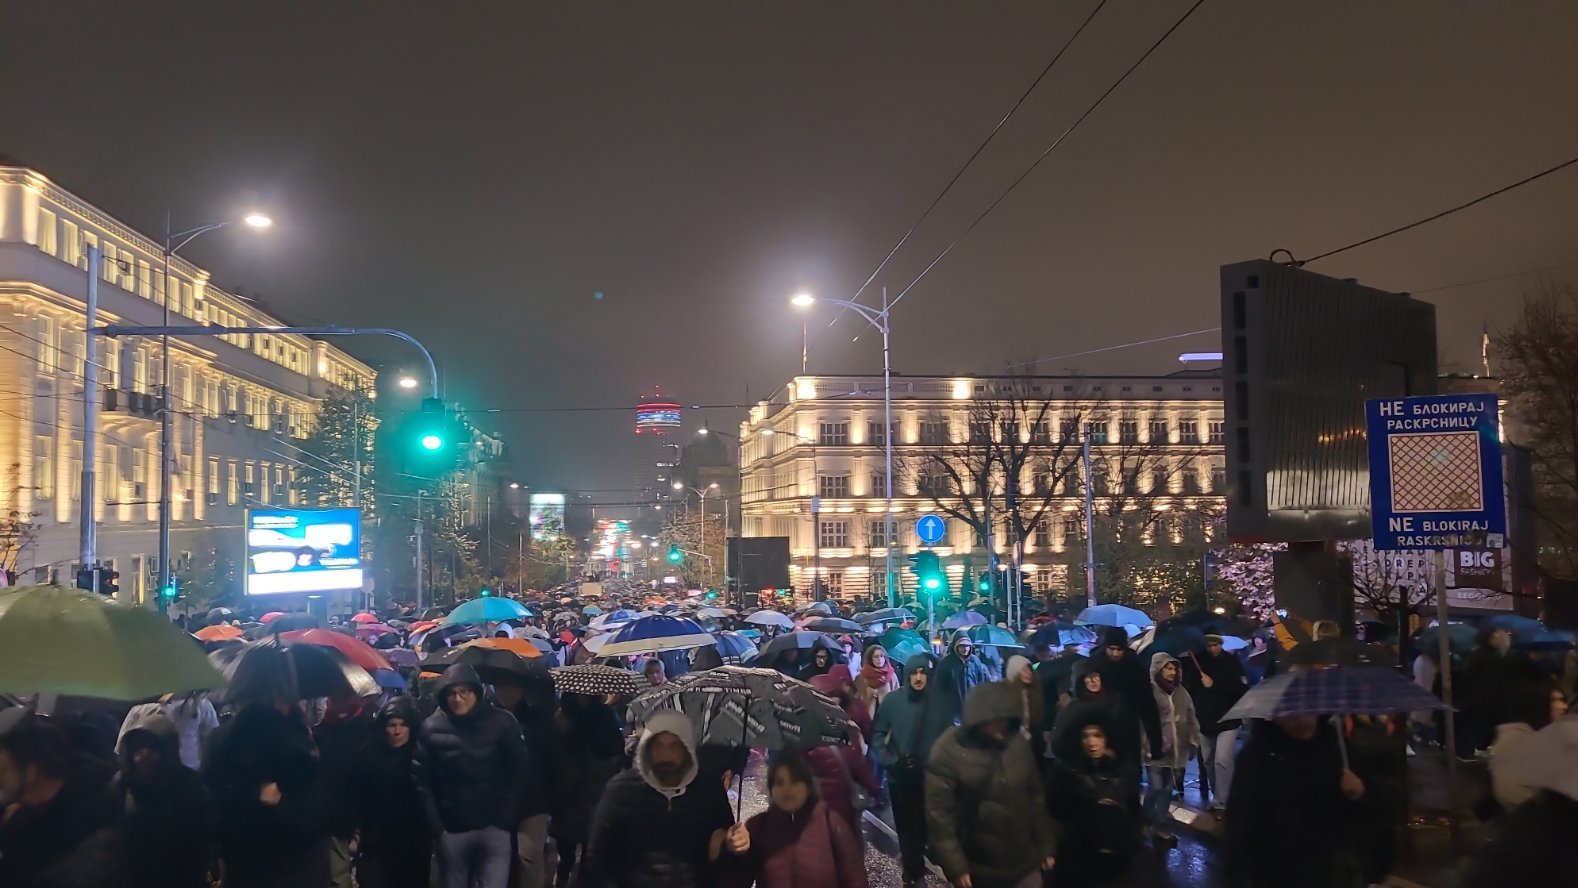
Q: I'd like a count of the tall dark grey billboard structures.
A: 1